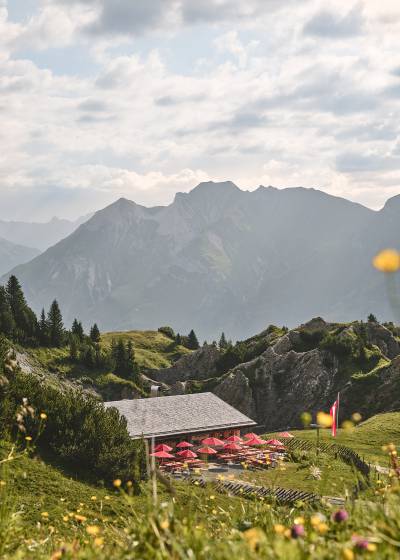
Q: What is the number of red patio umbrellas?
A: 12